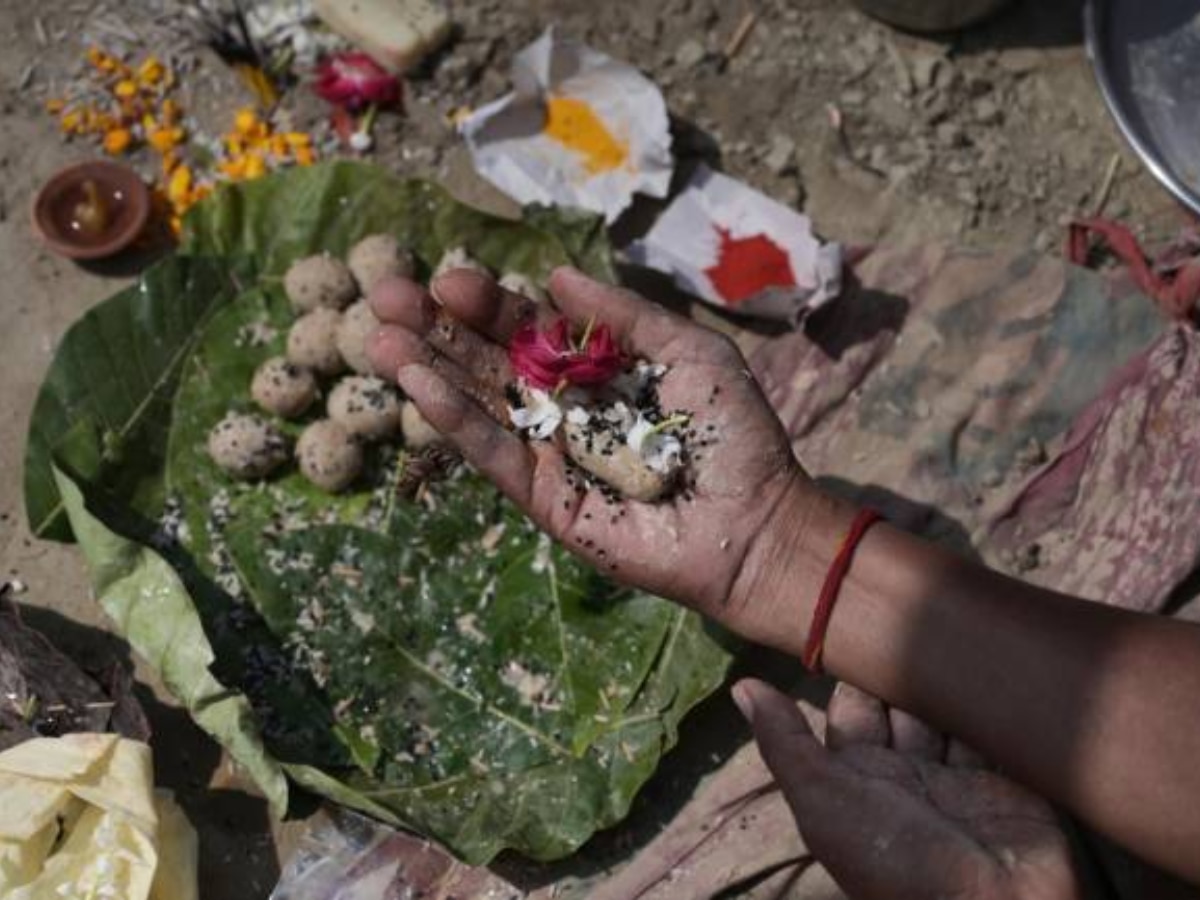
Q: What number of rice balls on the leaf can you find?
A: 11